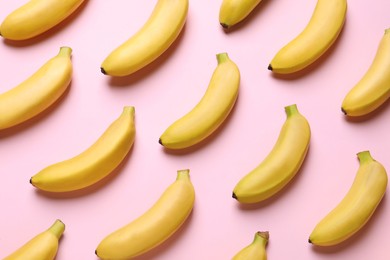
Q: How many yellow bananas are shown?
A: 13